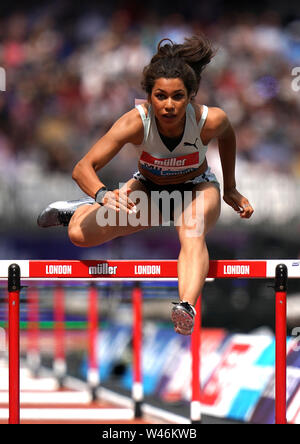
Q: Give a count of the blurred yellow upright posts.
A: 0